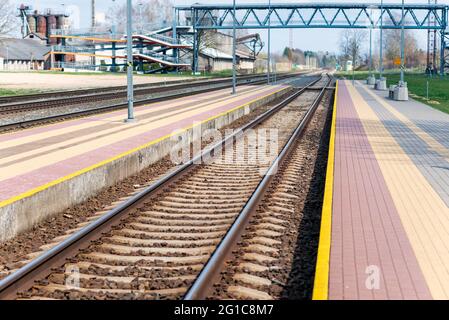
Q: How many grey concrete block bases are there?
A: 3